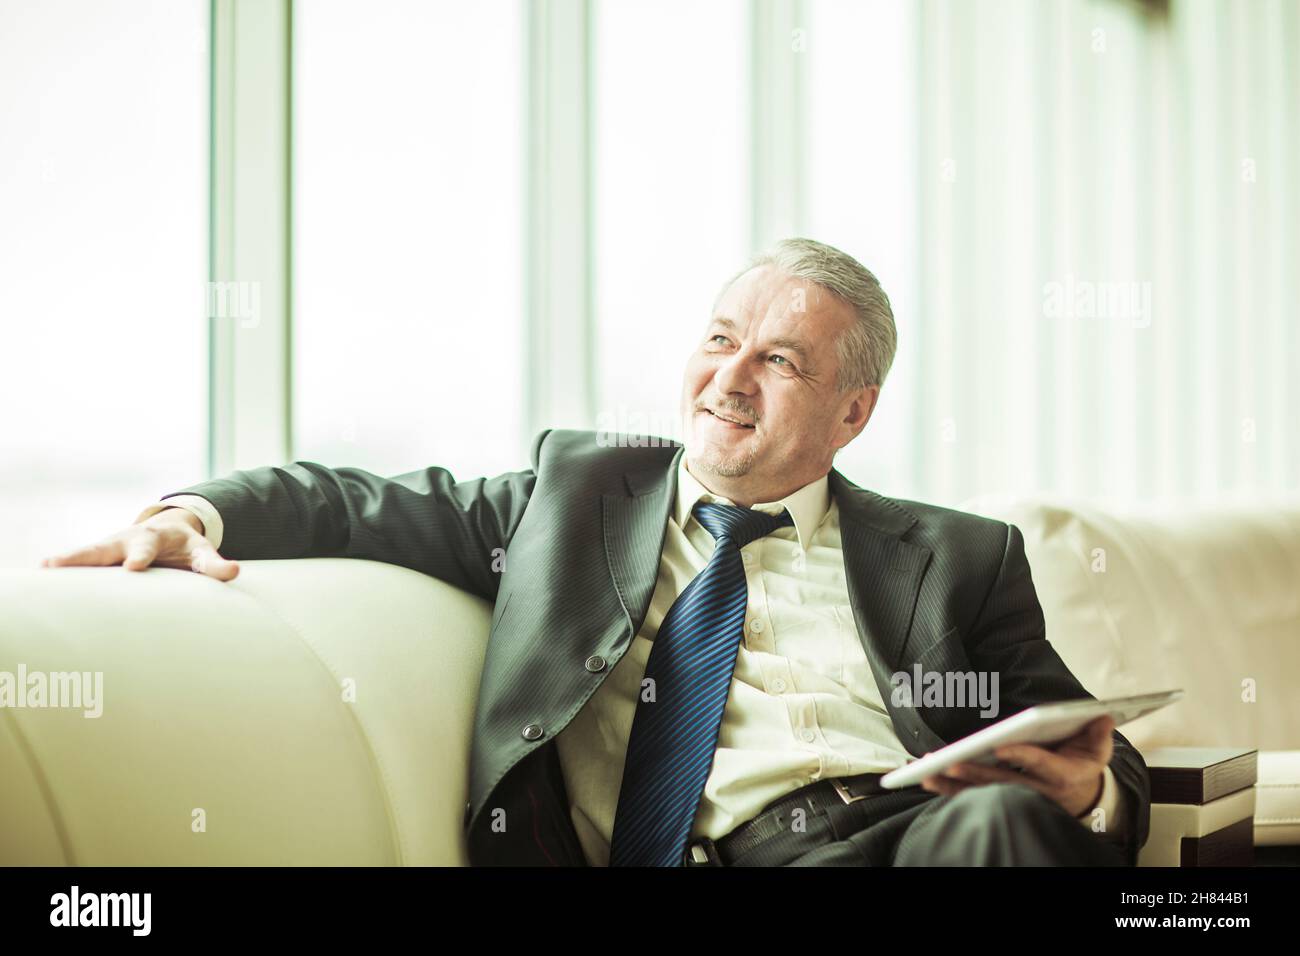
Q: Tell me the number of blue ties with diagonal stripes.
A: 1